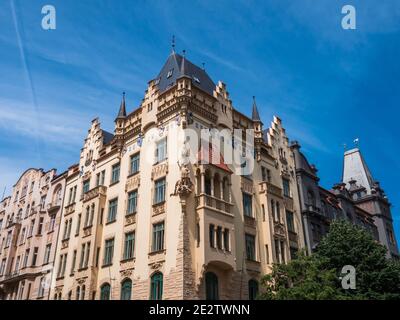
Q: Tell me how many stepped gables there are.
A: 4